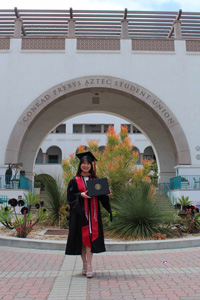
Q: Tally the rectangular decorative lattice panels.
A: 5